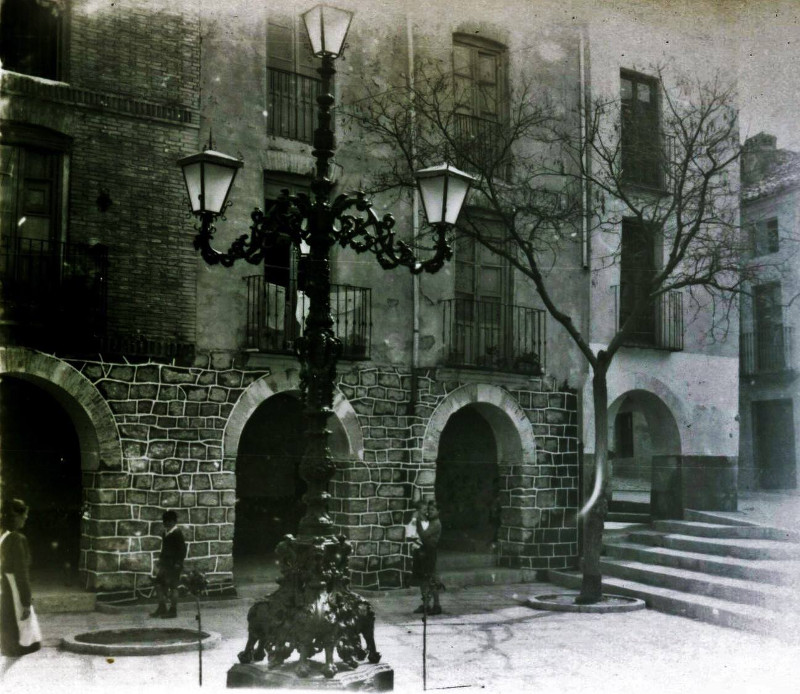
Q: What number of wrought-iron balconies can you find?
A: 8